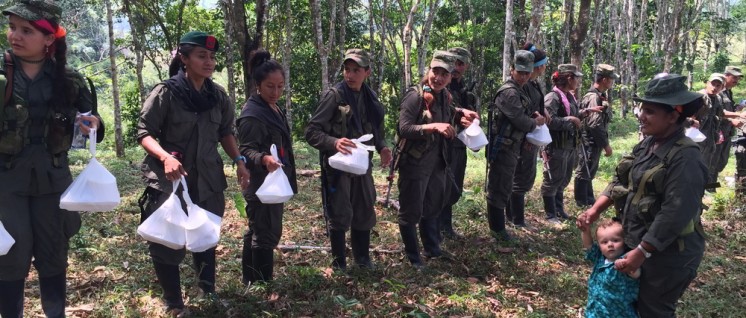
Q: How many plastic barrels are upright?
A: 0